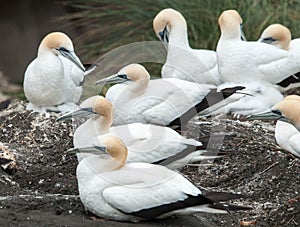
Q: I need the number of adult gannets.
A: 8